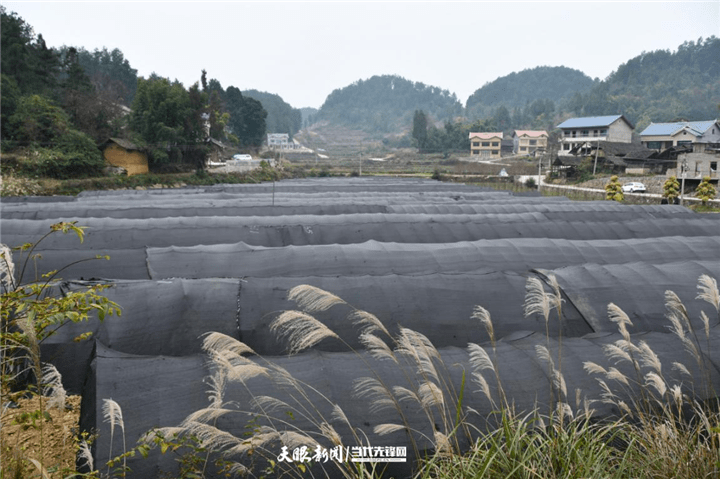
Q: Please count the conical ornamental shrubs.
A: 3